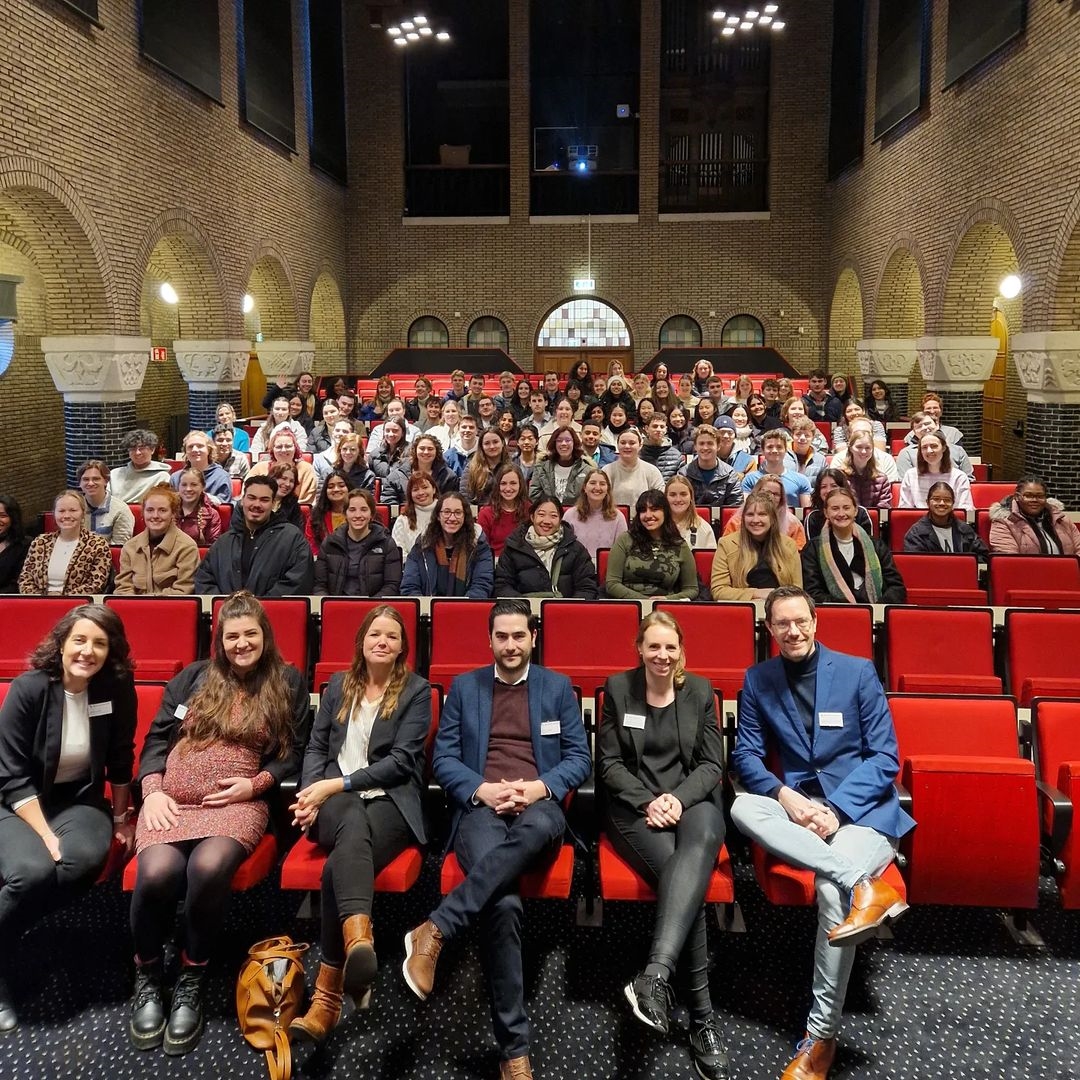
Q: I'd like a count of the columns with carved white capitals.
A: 6